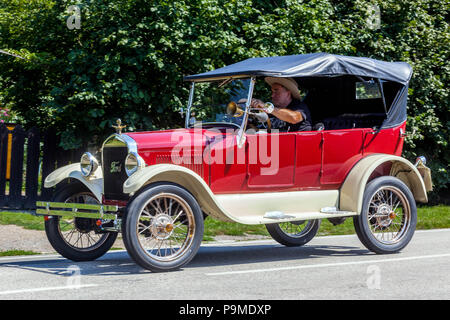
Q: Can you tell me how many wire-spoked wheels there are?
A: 4